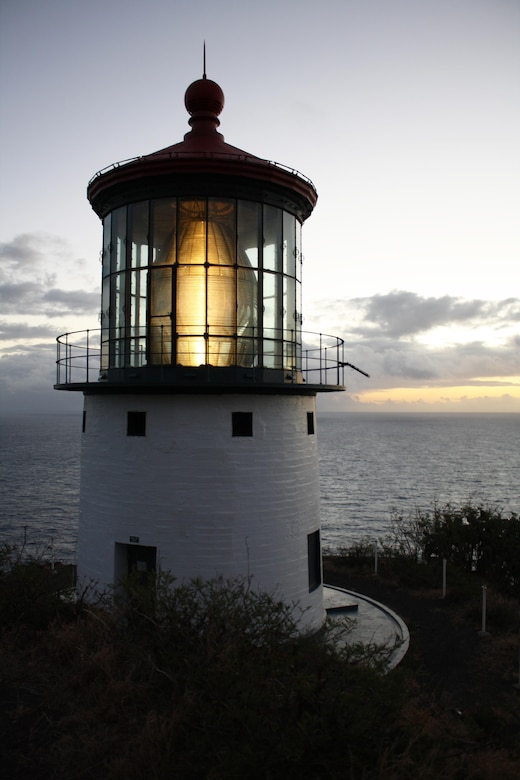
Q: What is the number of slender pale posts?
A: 3